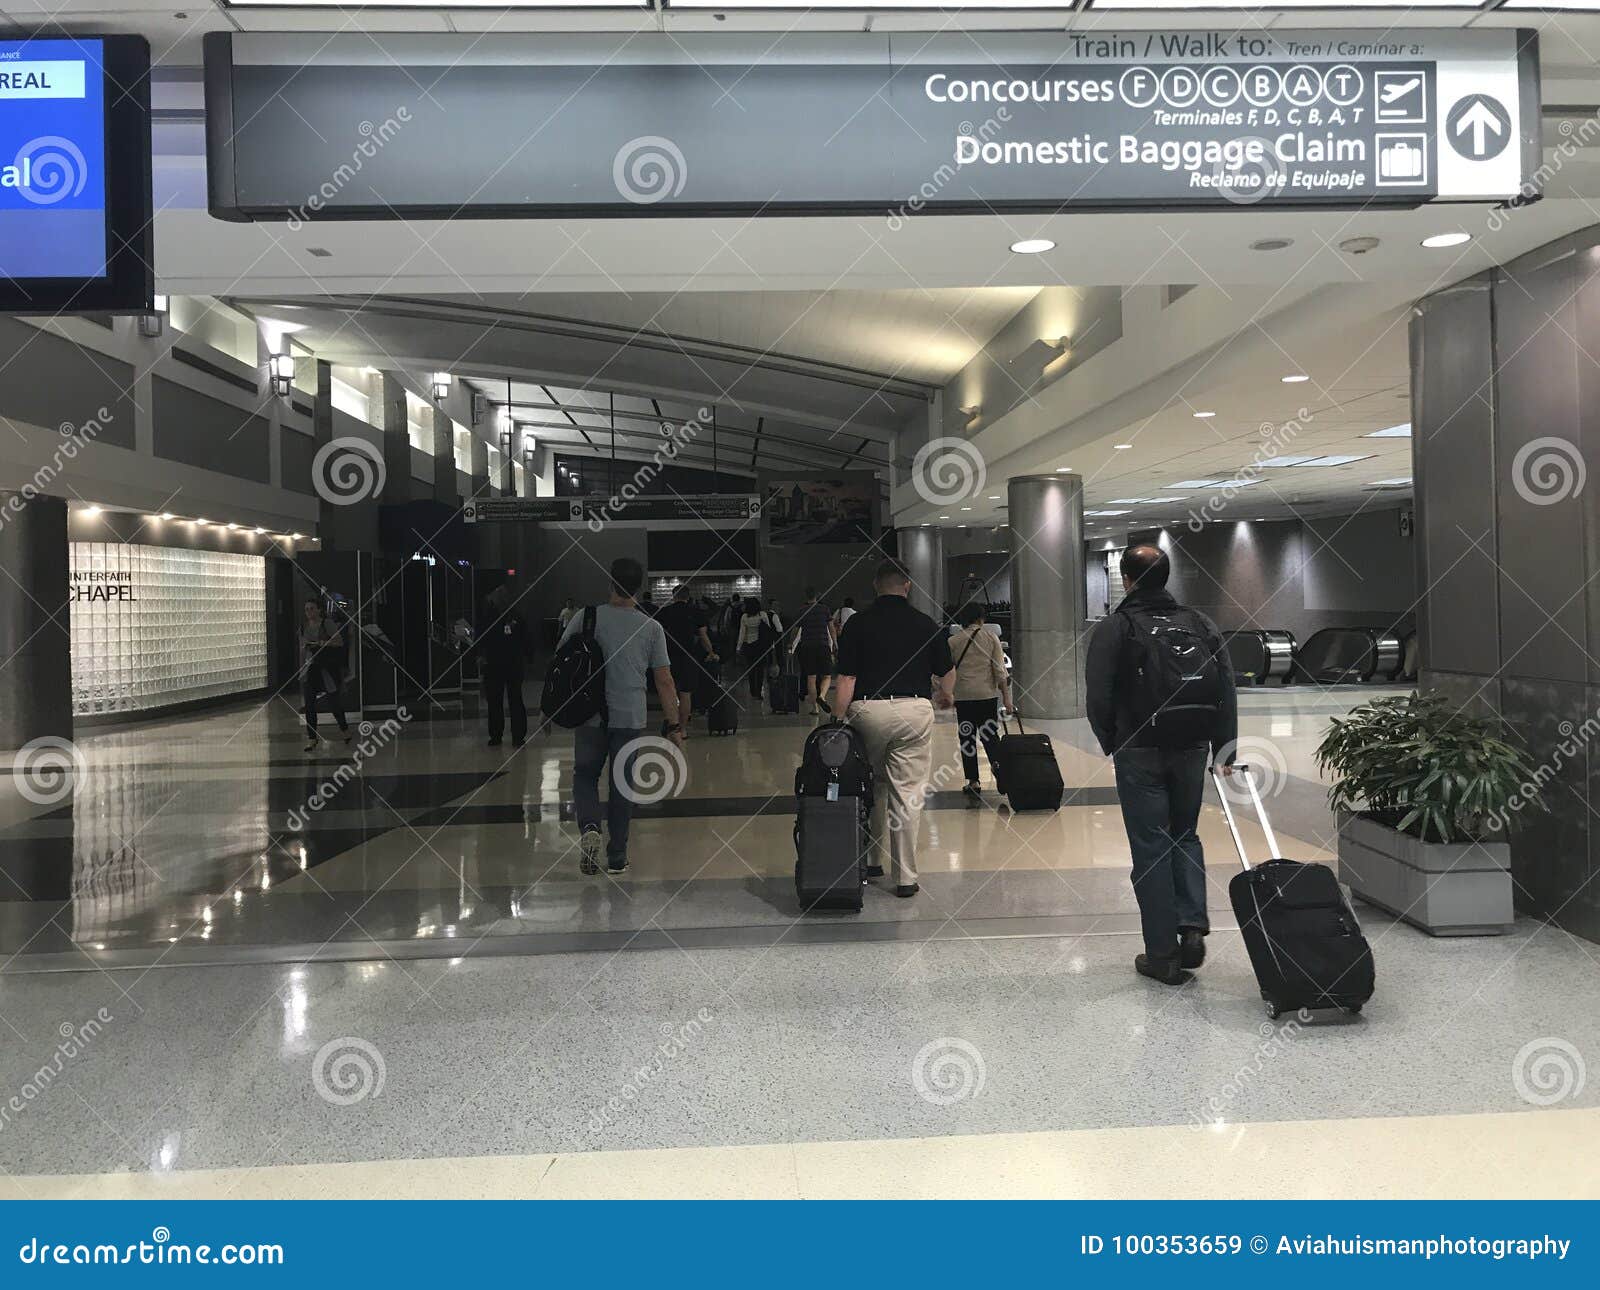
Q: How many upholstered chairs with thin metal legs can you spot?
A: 0